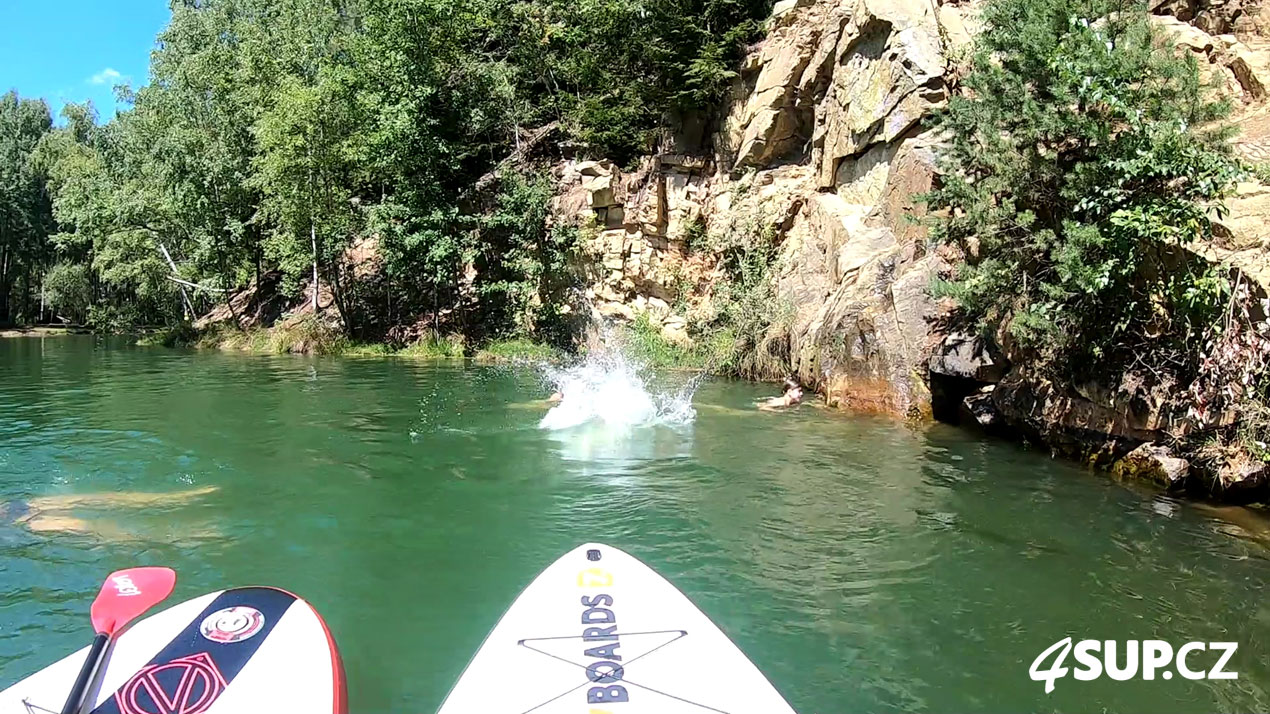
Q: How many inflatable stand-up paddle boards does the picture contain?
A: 2